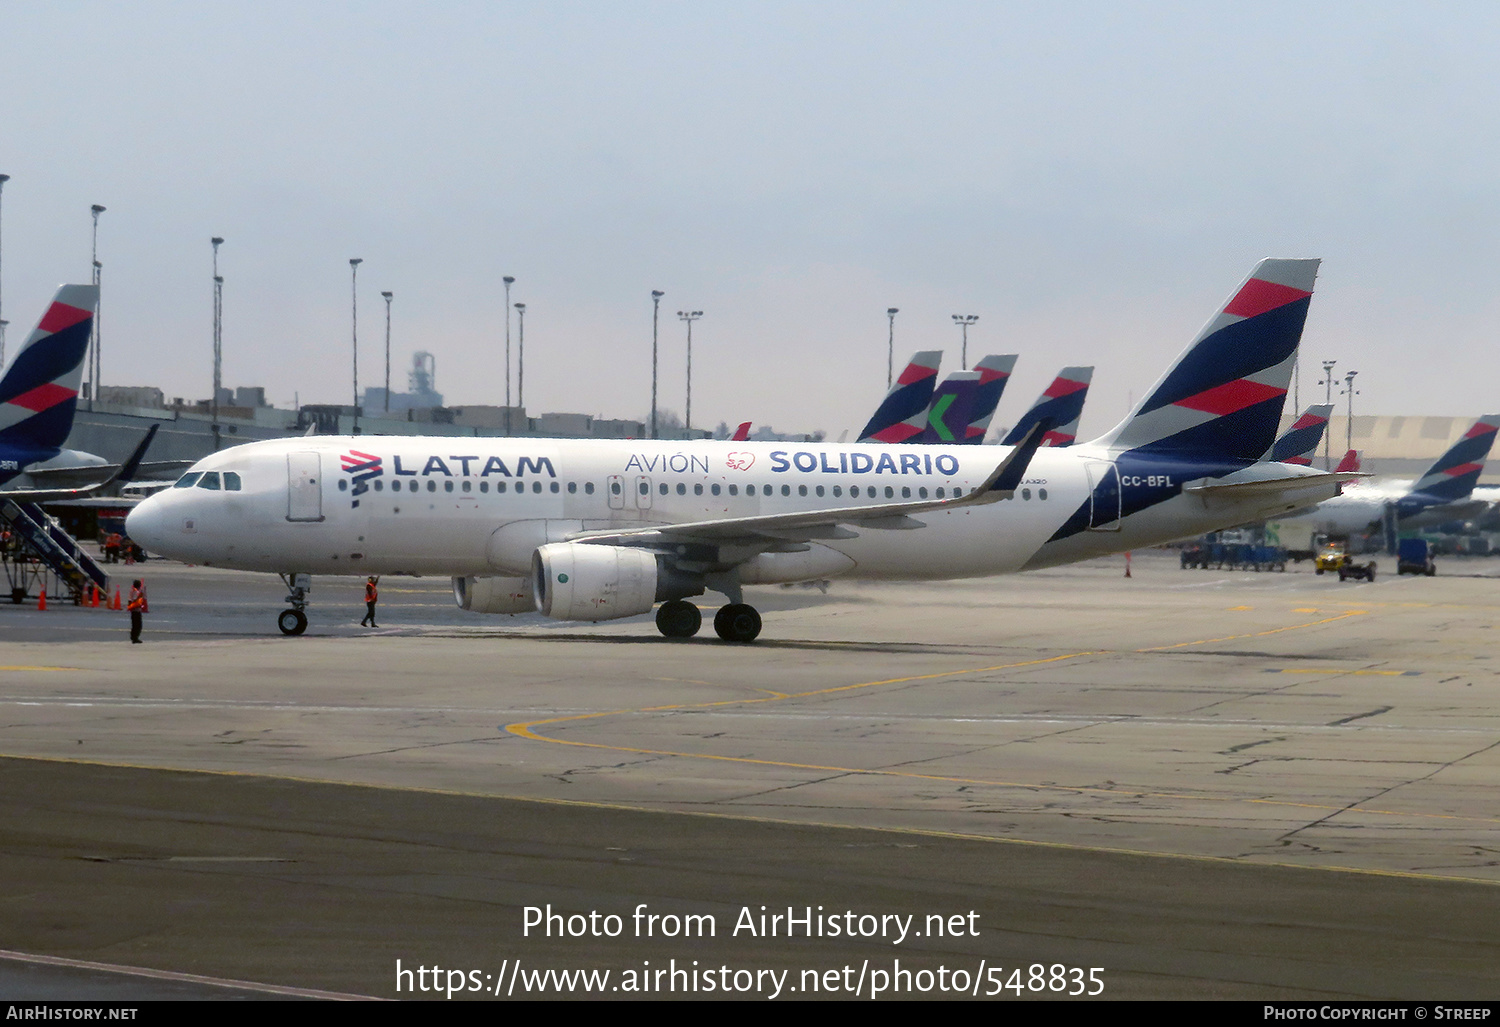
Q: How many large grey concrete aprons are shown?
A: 1